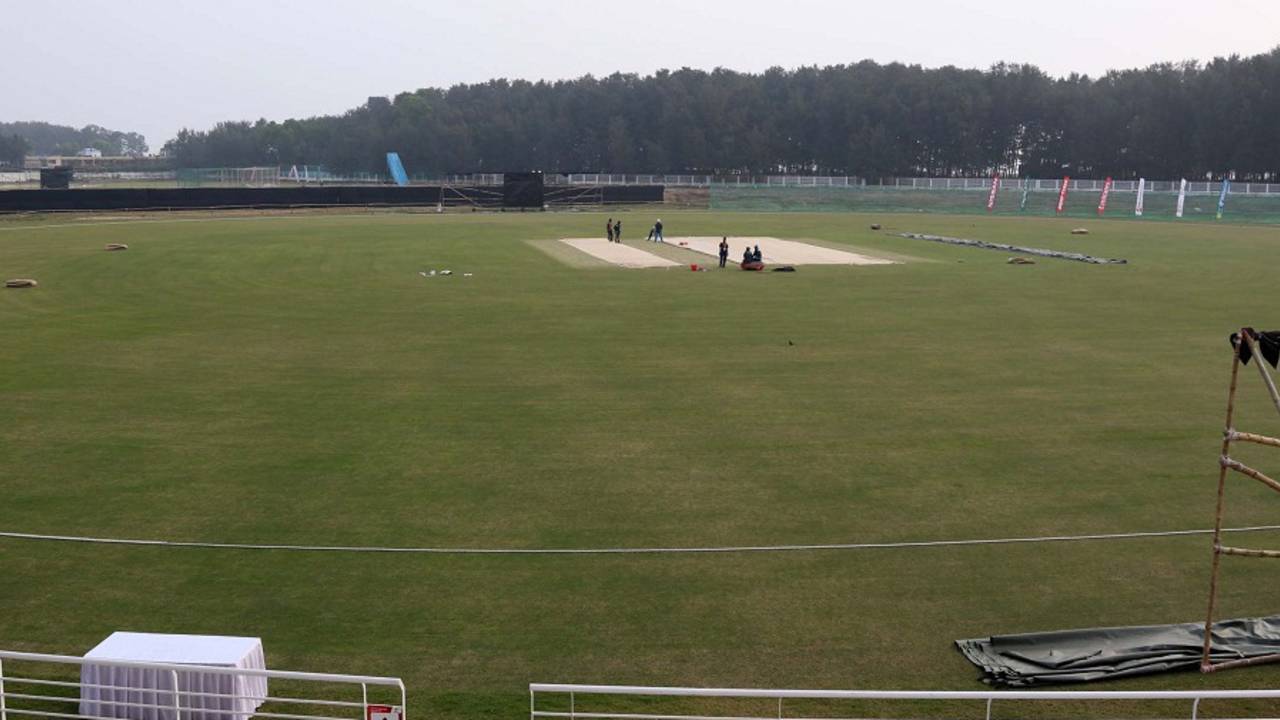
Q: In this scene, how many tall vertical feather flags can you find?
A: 7